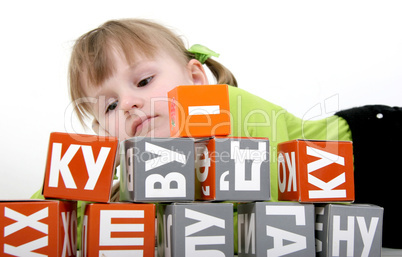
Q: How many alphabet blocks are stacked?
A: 10